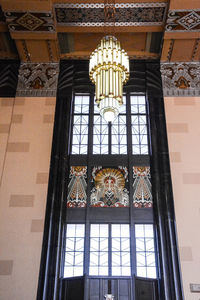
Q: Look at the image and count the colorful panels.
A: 3